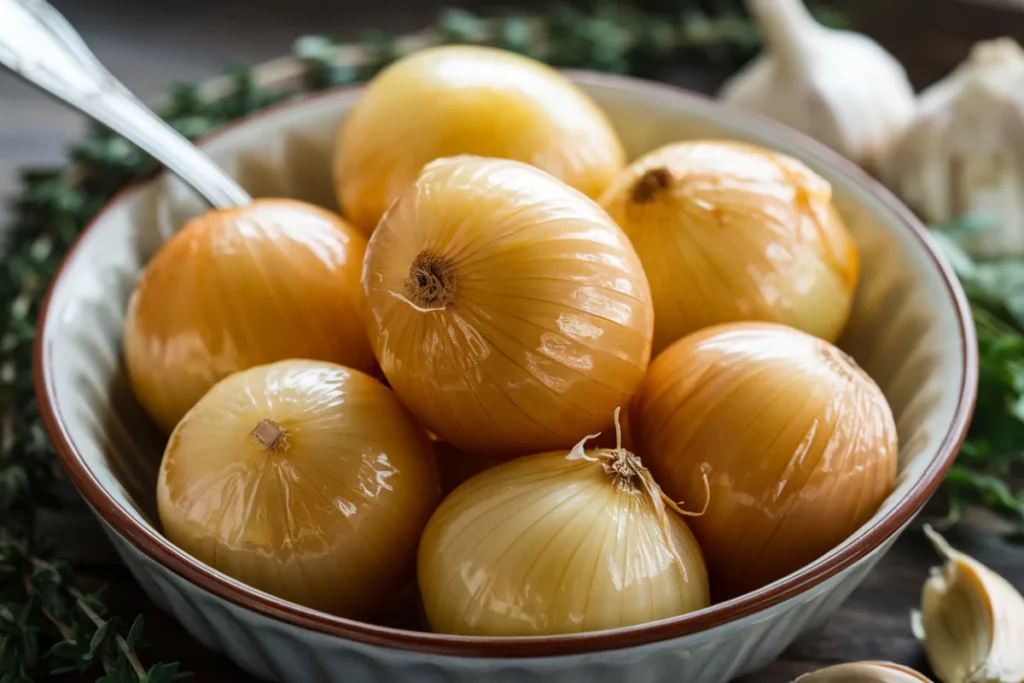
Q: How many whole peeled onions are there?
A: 7